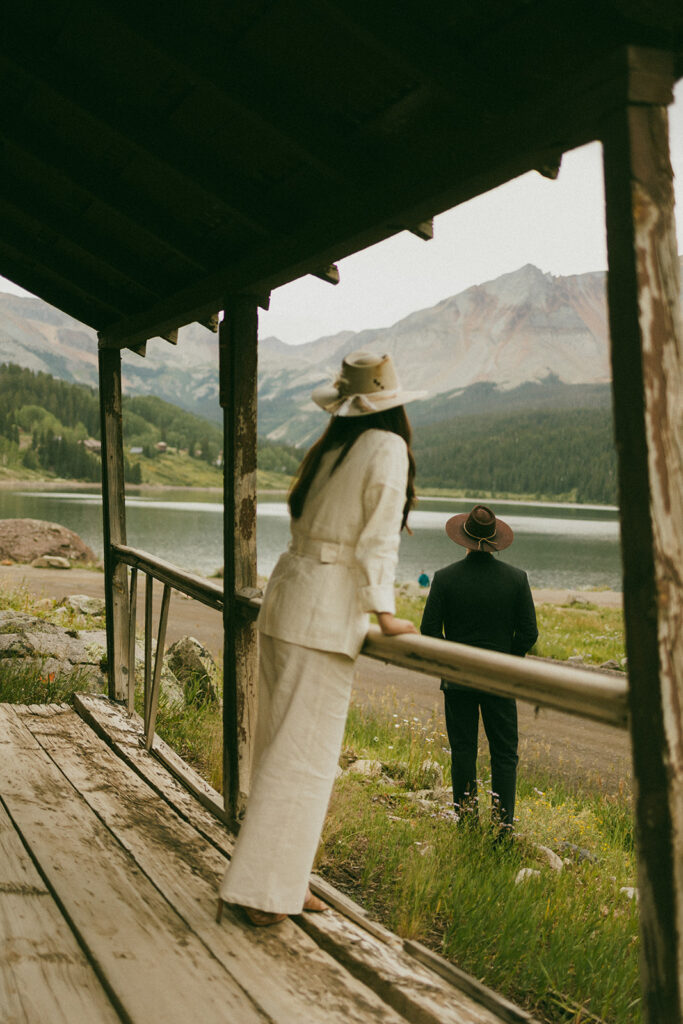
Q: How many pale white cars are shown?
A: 0